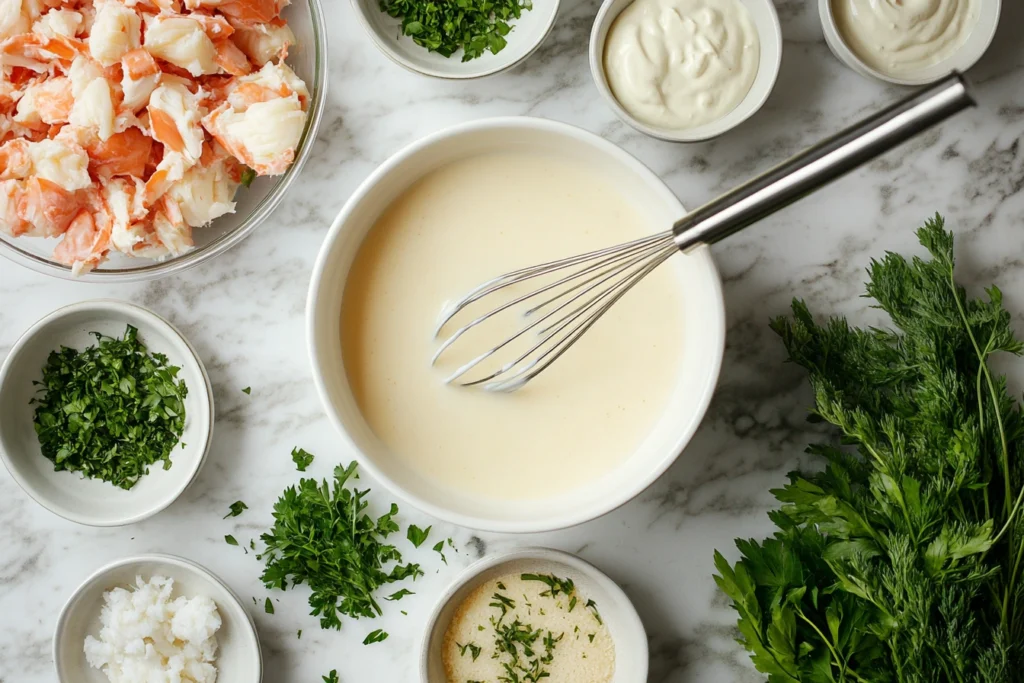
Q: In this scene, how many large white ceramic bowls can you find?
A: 1